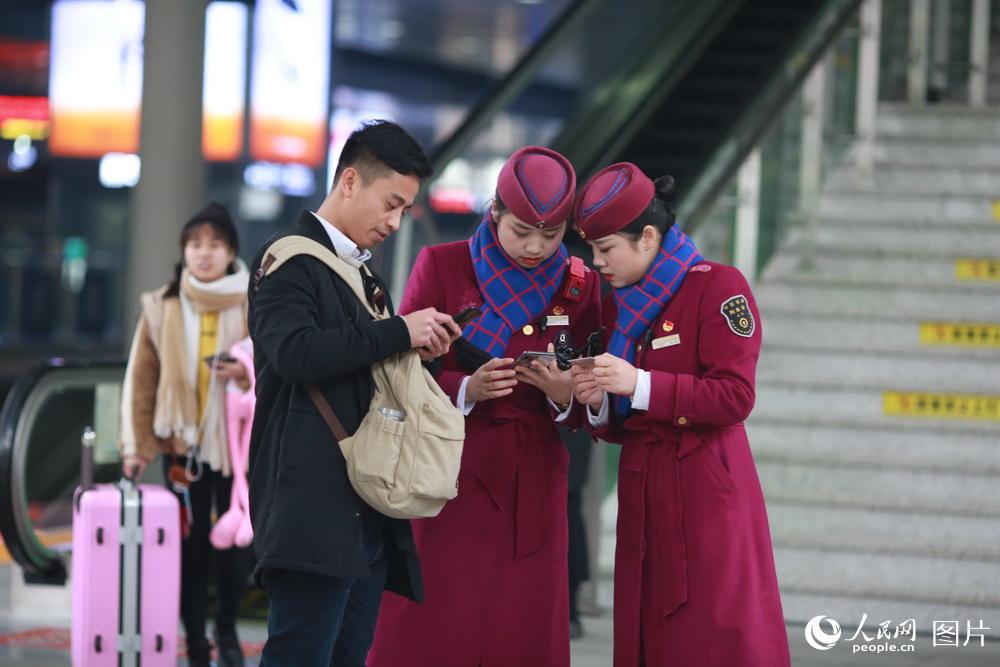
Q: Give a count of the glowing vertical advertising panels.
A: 3